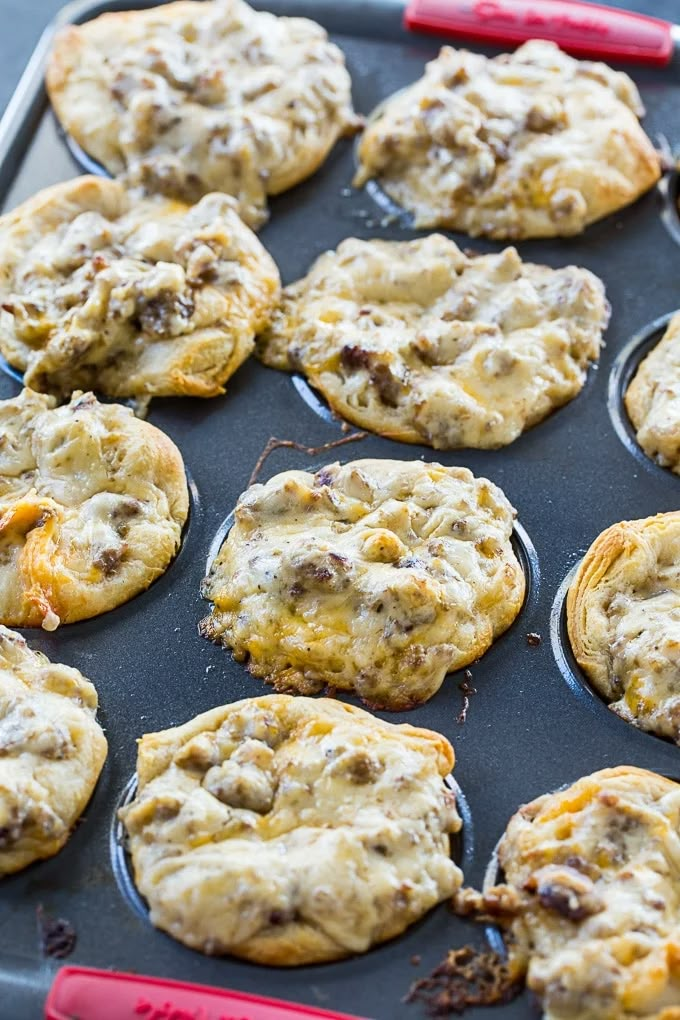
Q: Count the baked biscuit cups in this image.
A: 11